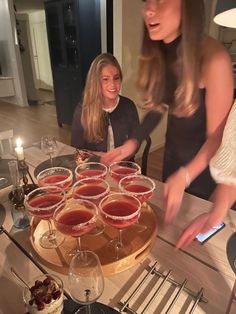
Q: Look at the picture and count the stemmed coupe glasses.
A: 8